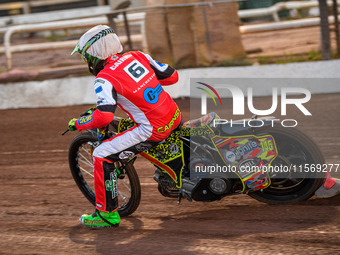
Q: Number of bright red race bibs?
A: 1